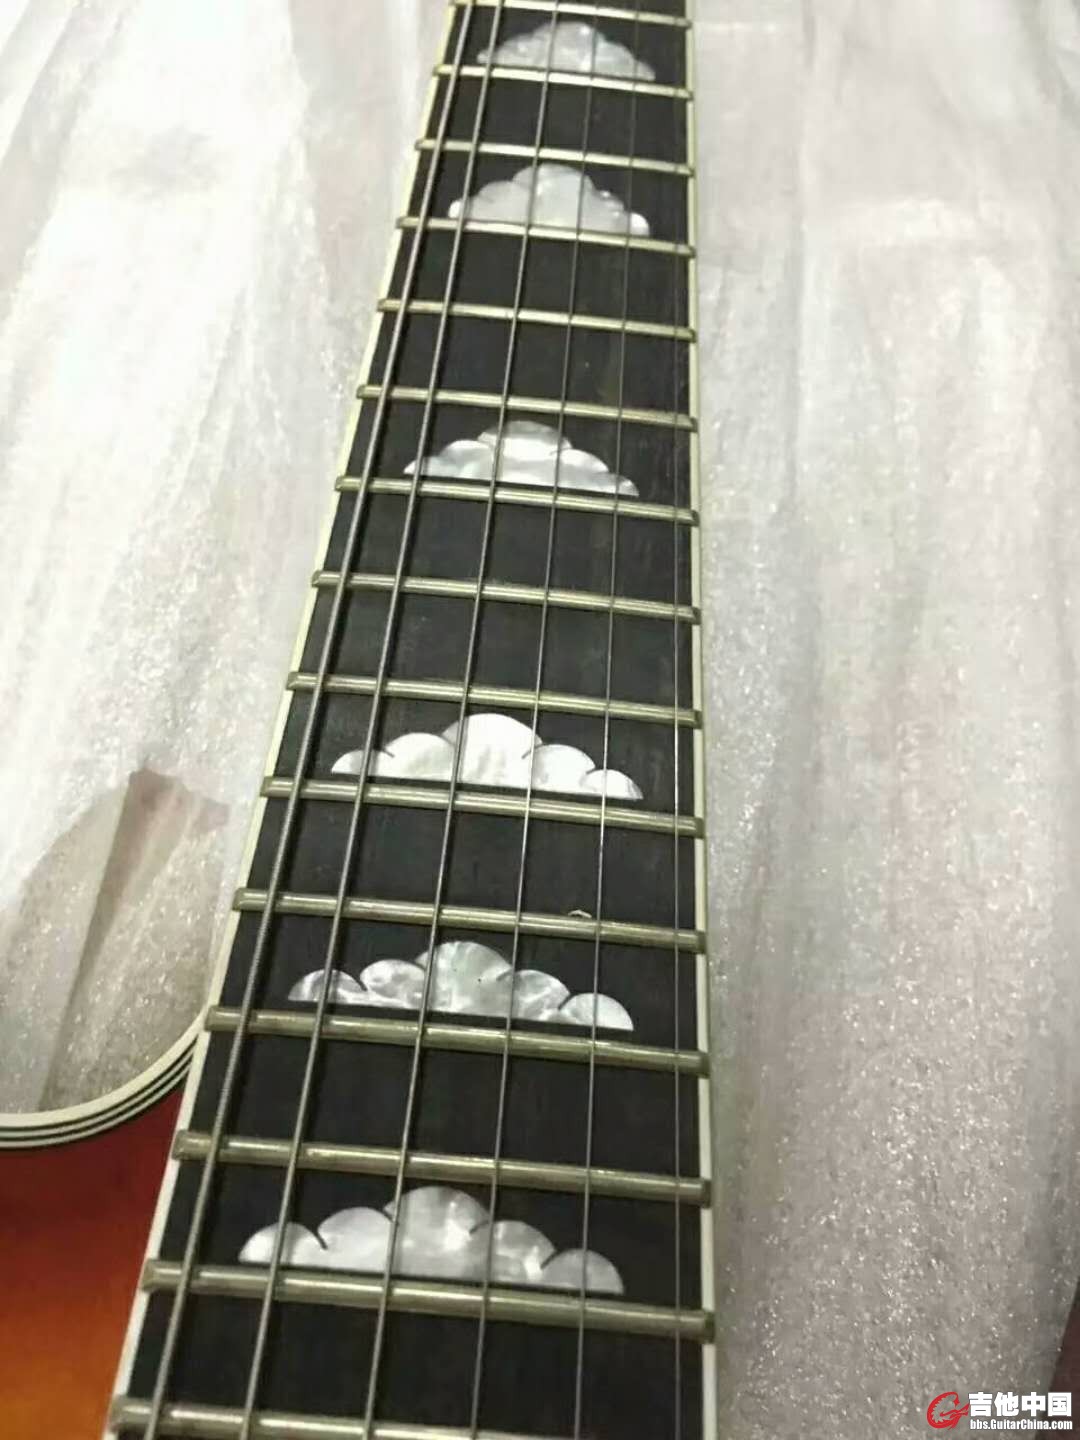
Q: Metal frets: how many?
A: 15